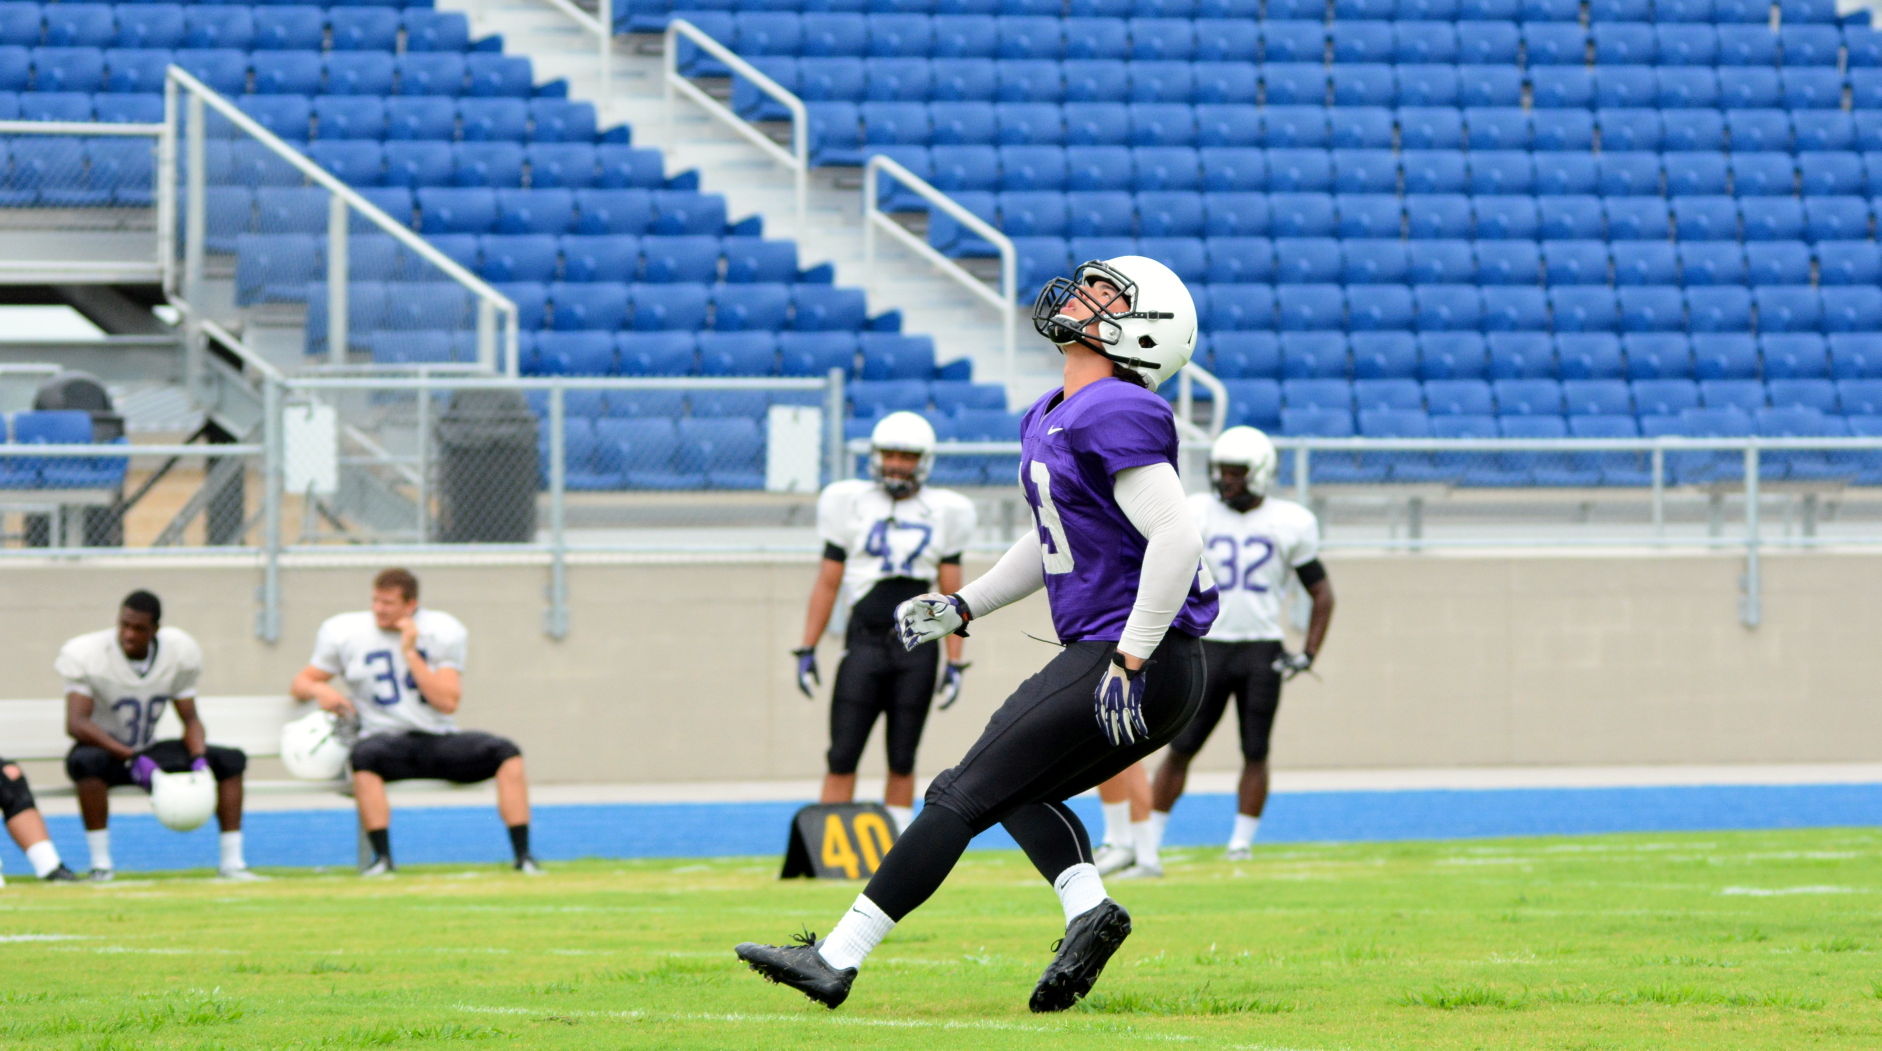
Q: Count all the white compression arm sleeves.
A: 2